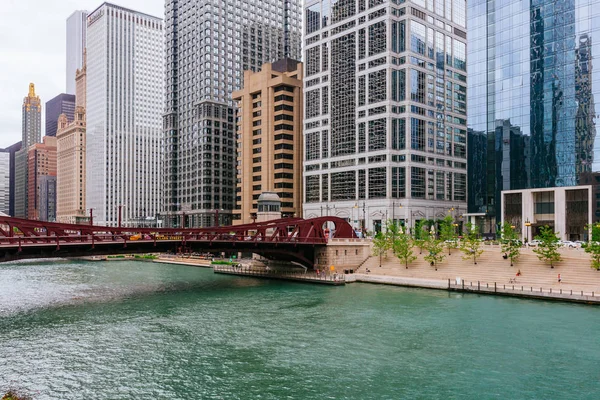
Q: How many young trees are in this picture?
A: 10